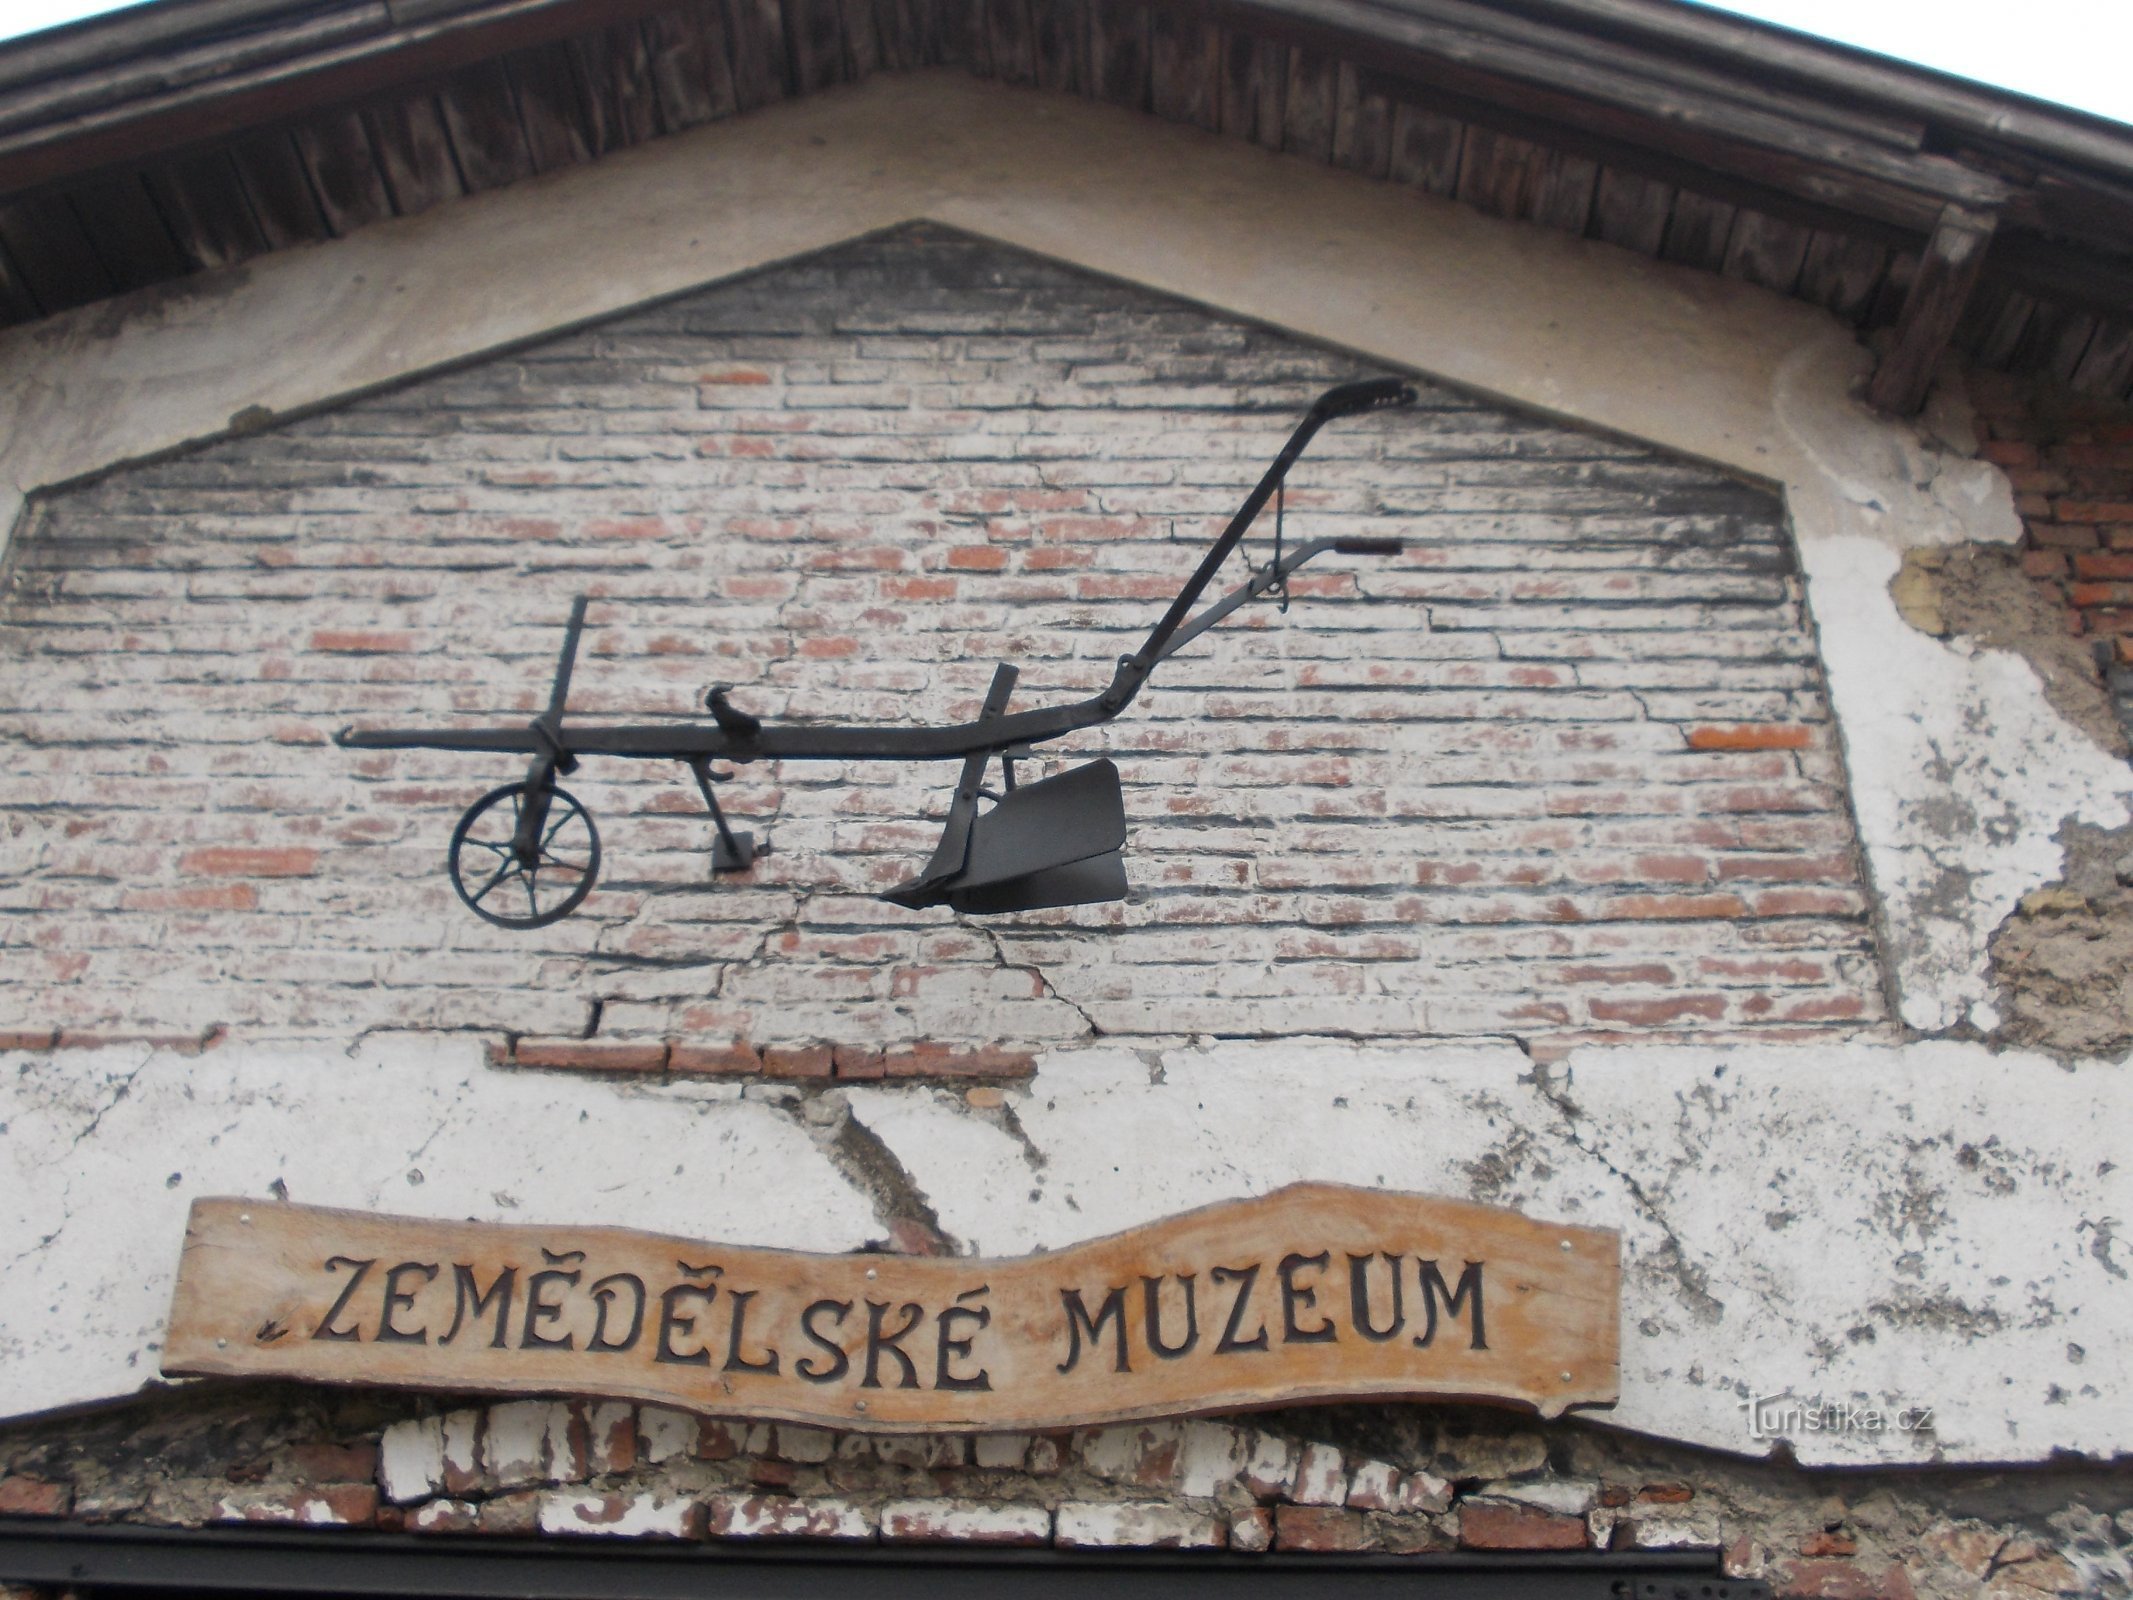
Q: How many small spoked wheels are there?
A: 1